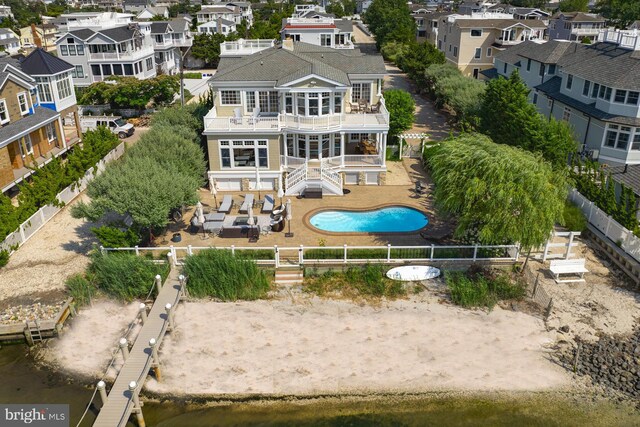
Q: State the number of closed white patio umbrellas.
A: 6